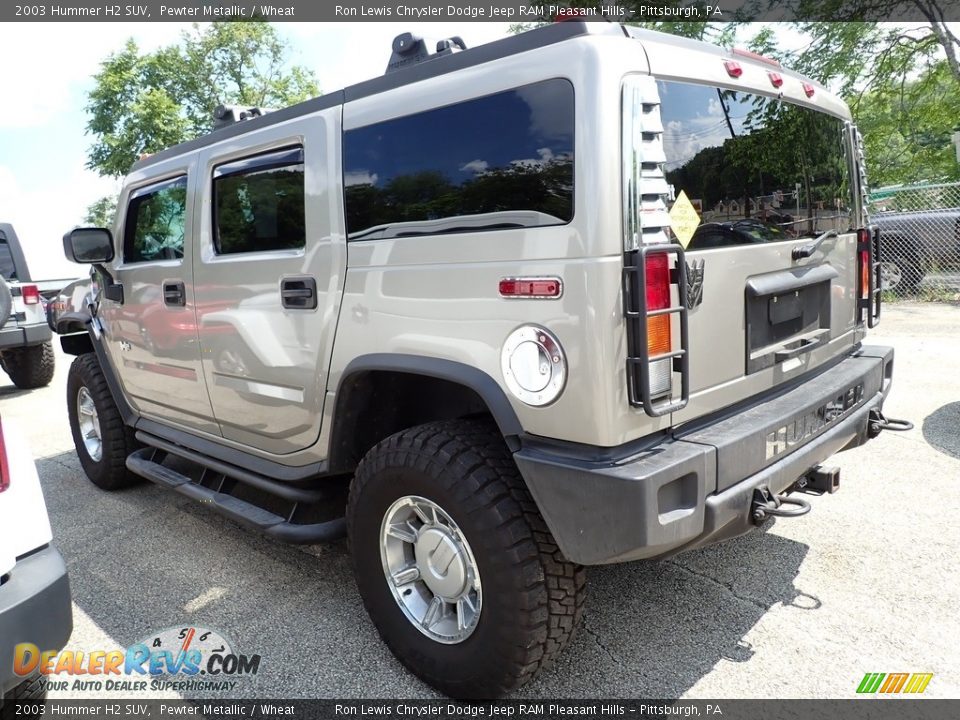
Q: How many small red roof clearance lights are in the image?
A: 3